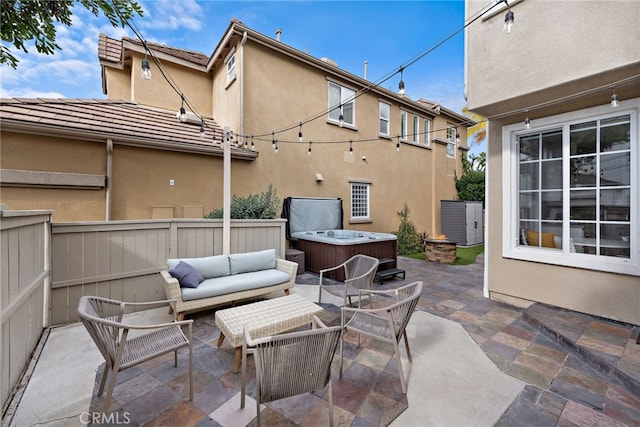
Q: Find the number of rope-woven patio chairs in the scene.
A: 4